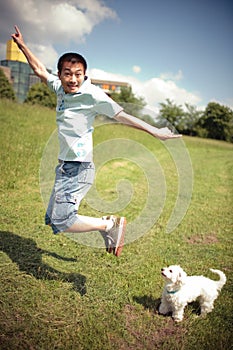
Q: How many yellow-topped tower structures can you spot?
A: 1